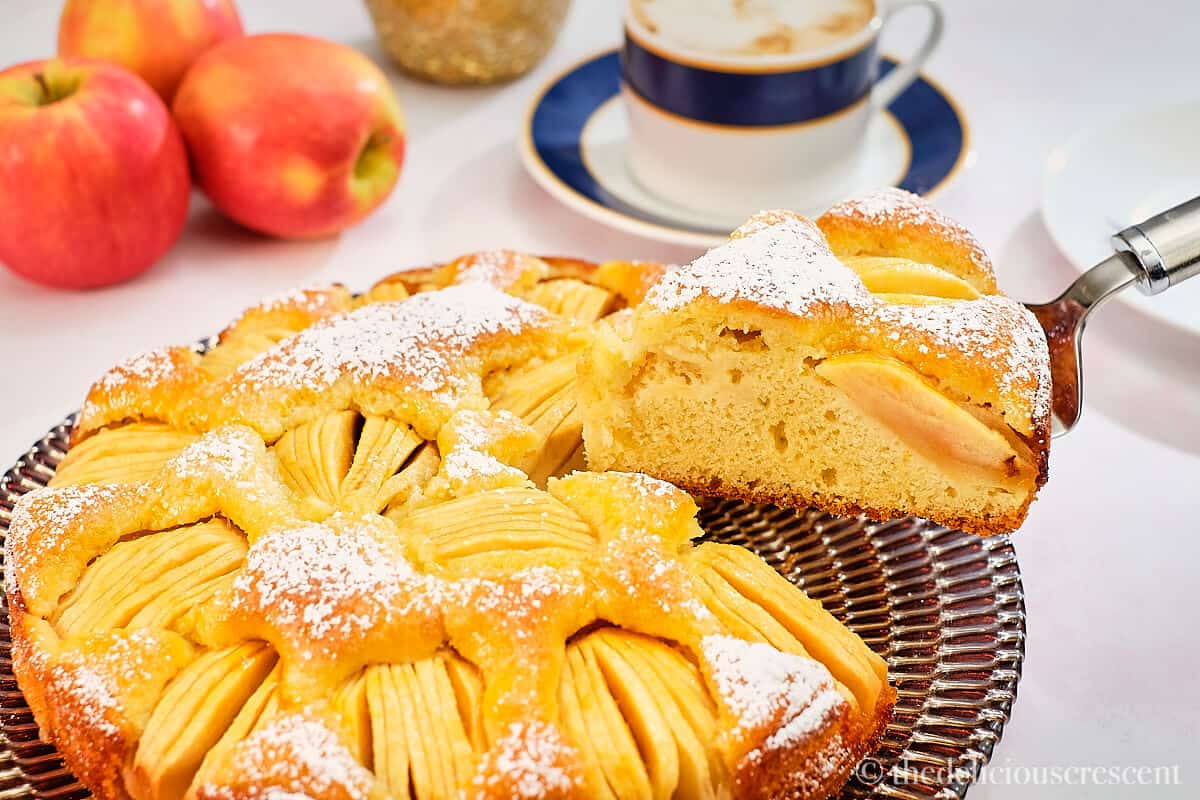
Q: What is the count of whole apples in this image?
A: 3